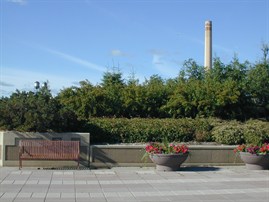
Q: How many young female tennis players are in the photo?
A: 0